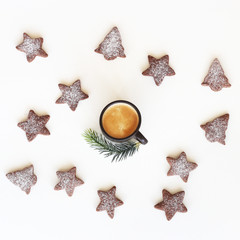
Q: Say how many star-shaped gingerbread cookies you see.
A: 8